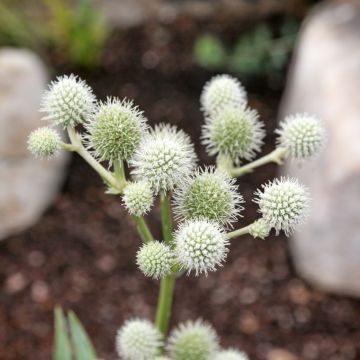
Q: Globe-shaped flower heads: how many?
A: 15